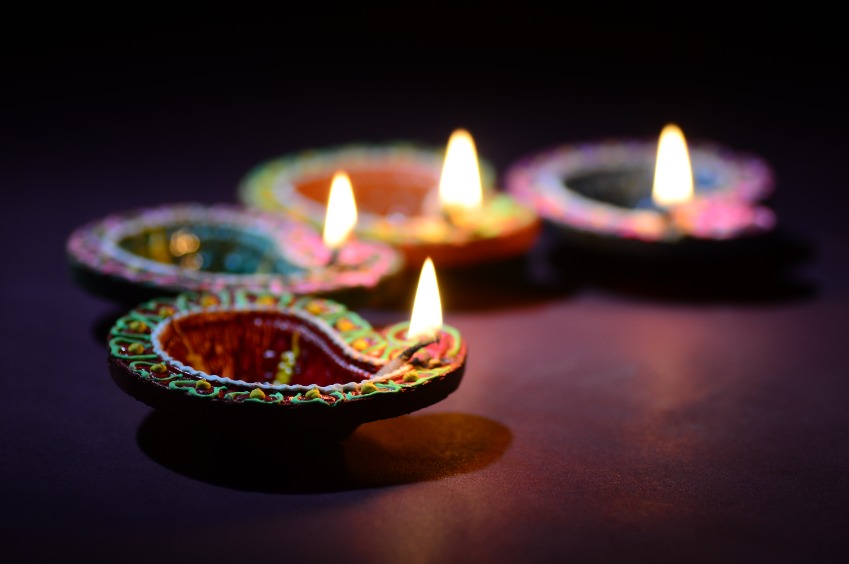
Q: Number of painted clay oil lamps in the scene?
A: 4